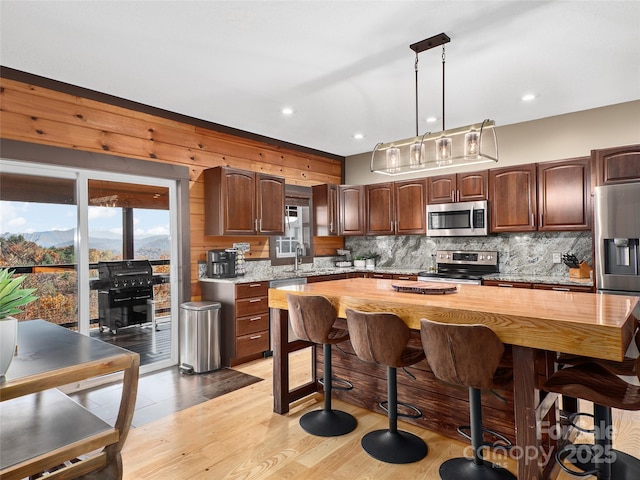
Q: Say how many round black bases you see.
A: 4